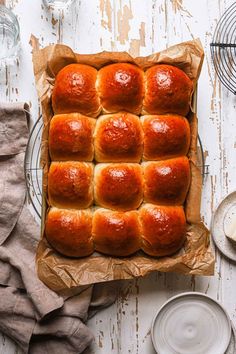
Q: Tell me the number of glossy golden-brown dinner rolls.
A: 12